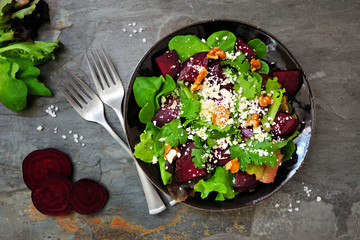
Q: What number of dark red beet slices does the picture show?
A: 3